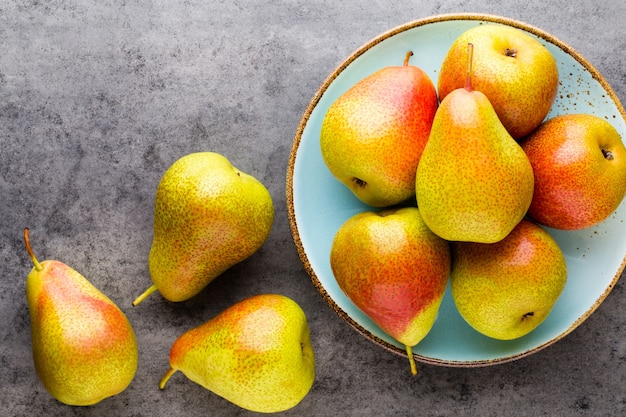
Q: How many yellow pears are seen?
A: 9